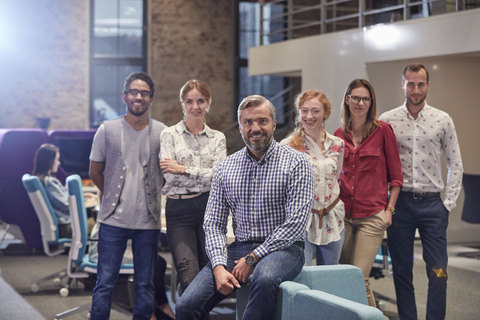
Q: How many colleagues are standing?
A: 5